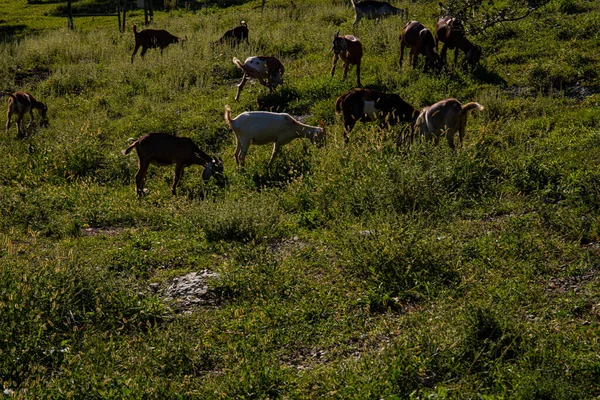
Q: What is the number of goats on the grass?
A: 12